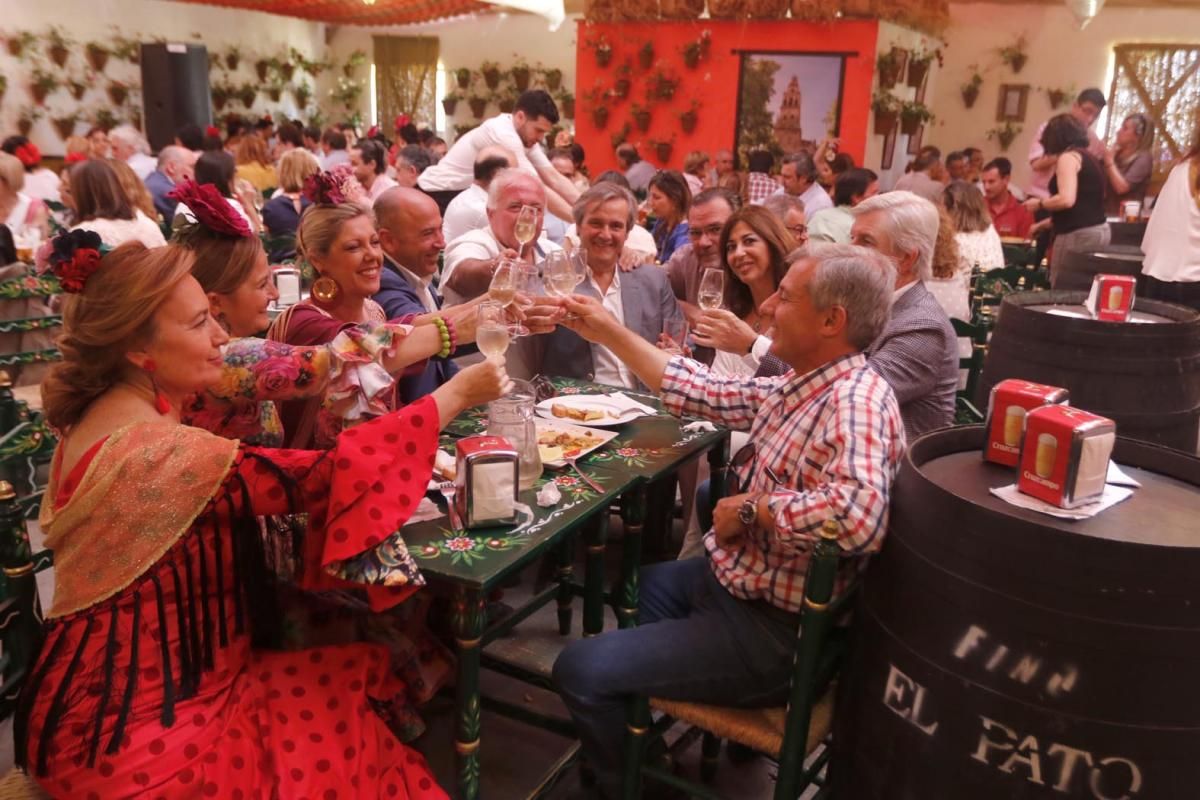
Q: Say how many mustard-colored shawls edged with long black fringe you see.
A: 1